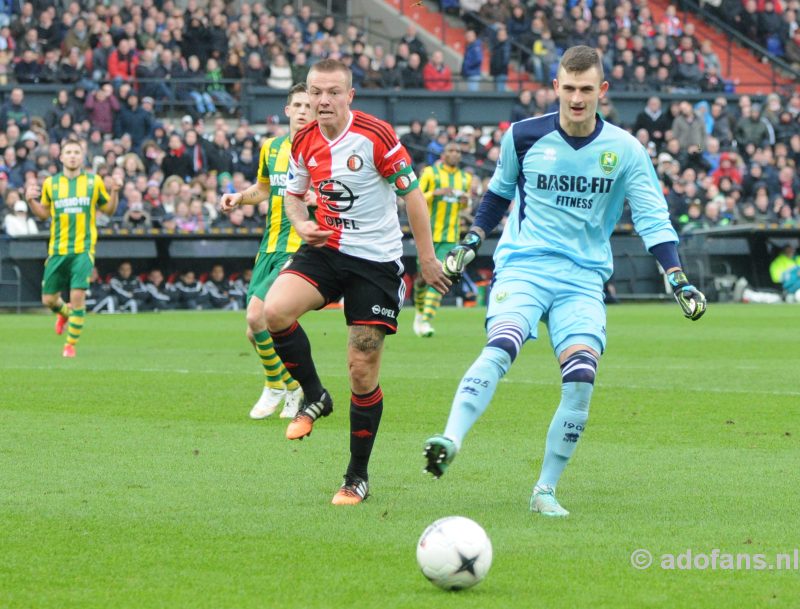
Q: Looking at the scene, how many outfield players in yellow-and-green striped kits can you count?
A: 3